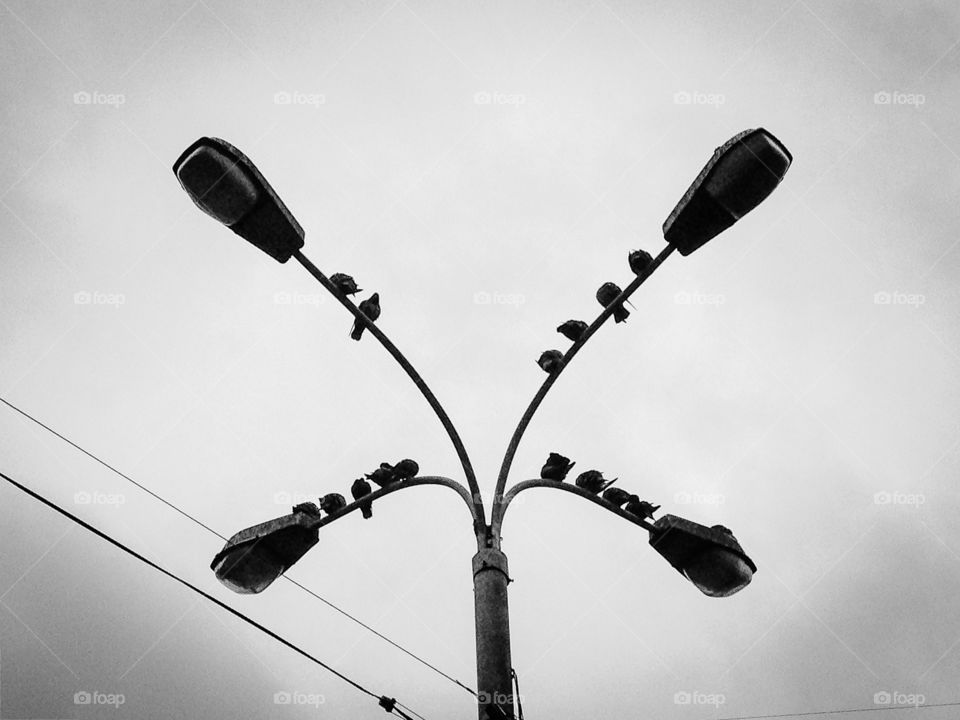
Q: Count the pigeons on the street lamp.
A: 15